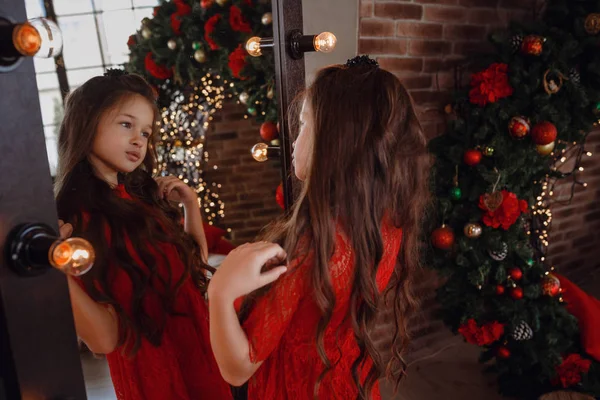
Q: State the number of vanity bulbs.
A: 5